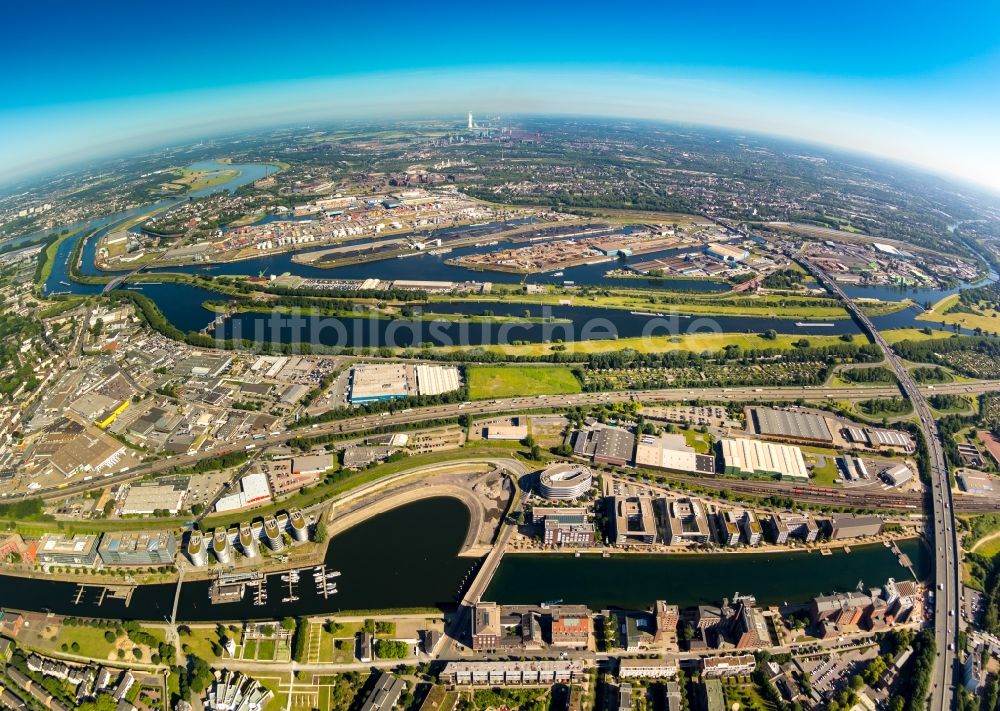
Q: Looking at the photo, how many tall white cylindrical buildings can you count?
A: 5